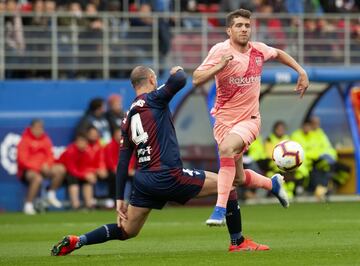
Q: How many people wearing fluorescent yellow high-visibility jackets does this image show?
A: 4